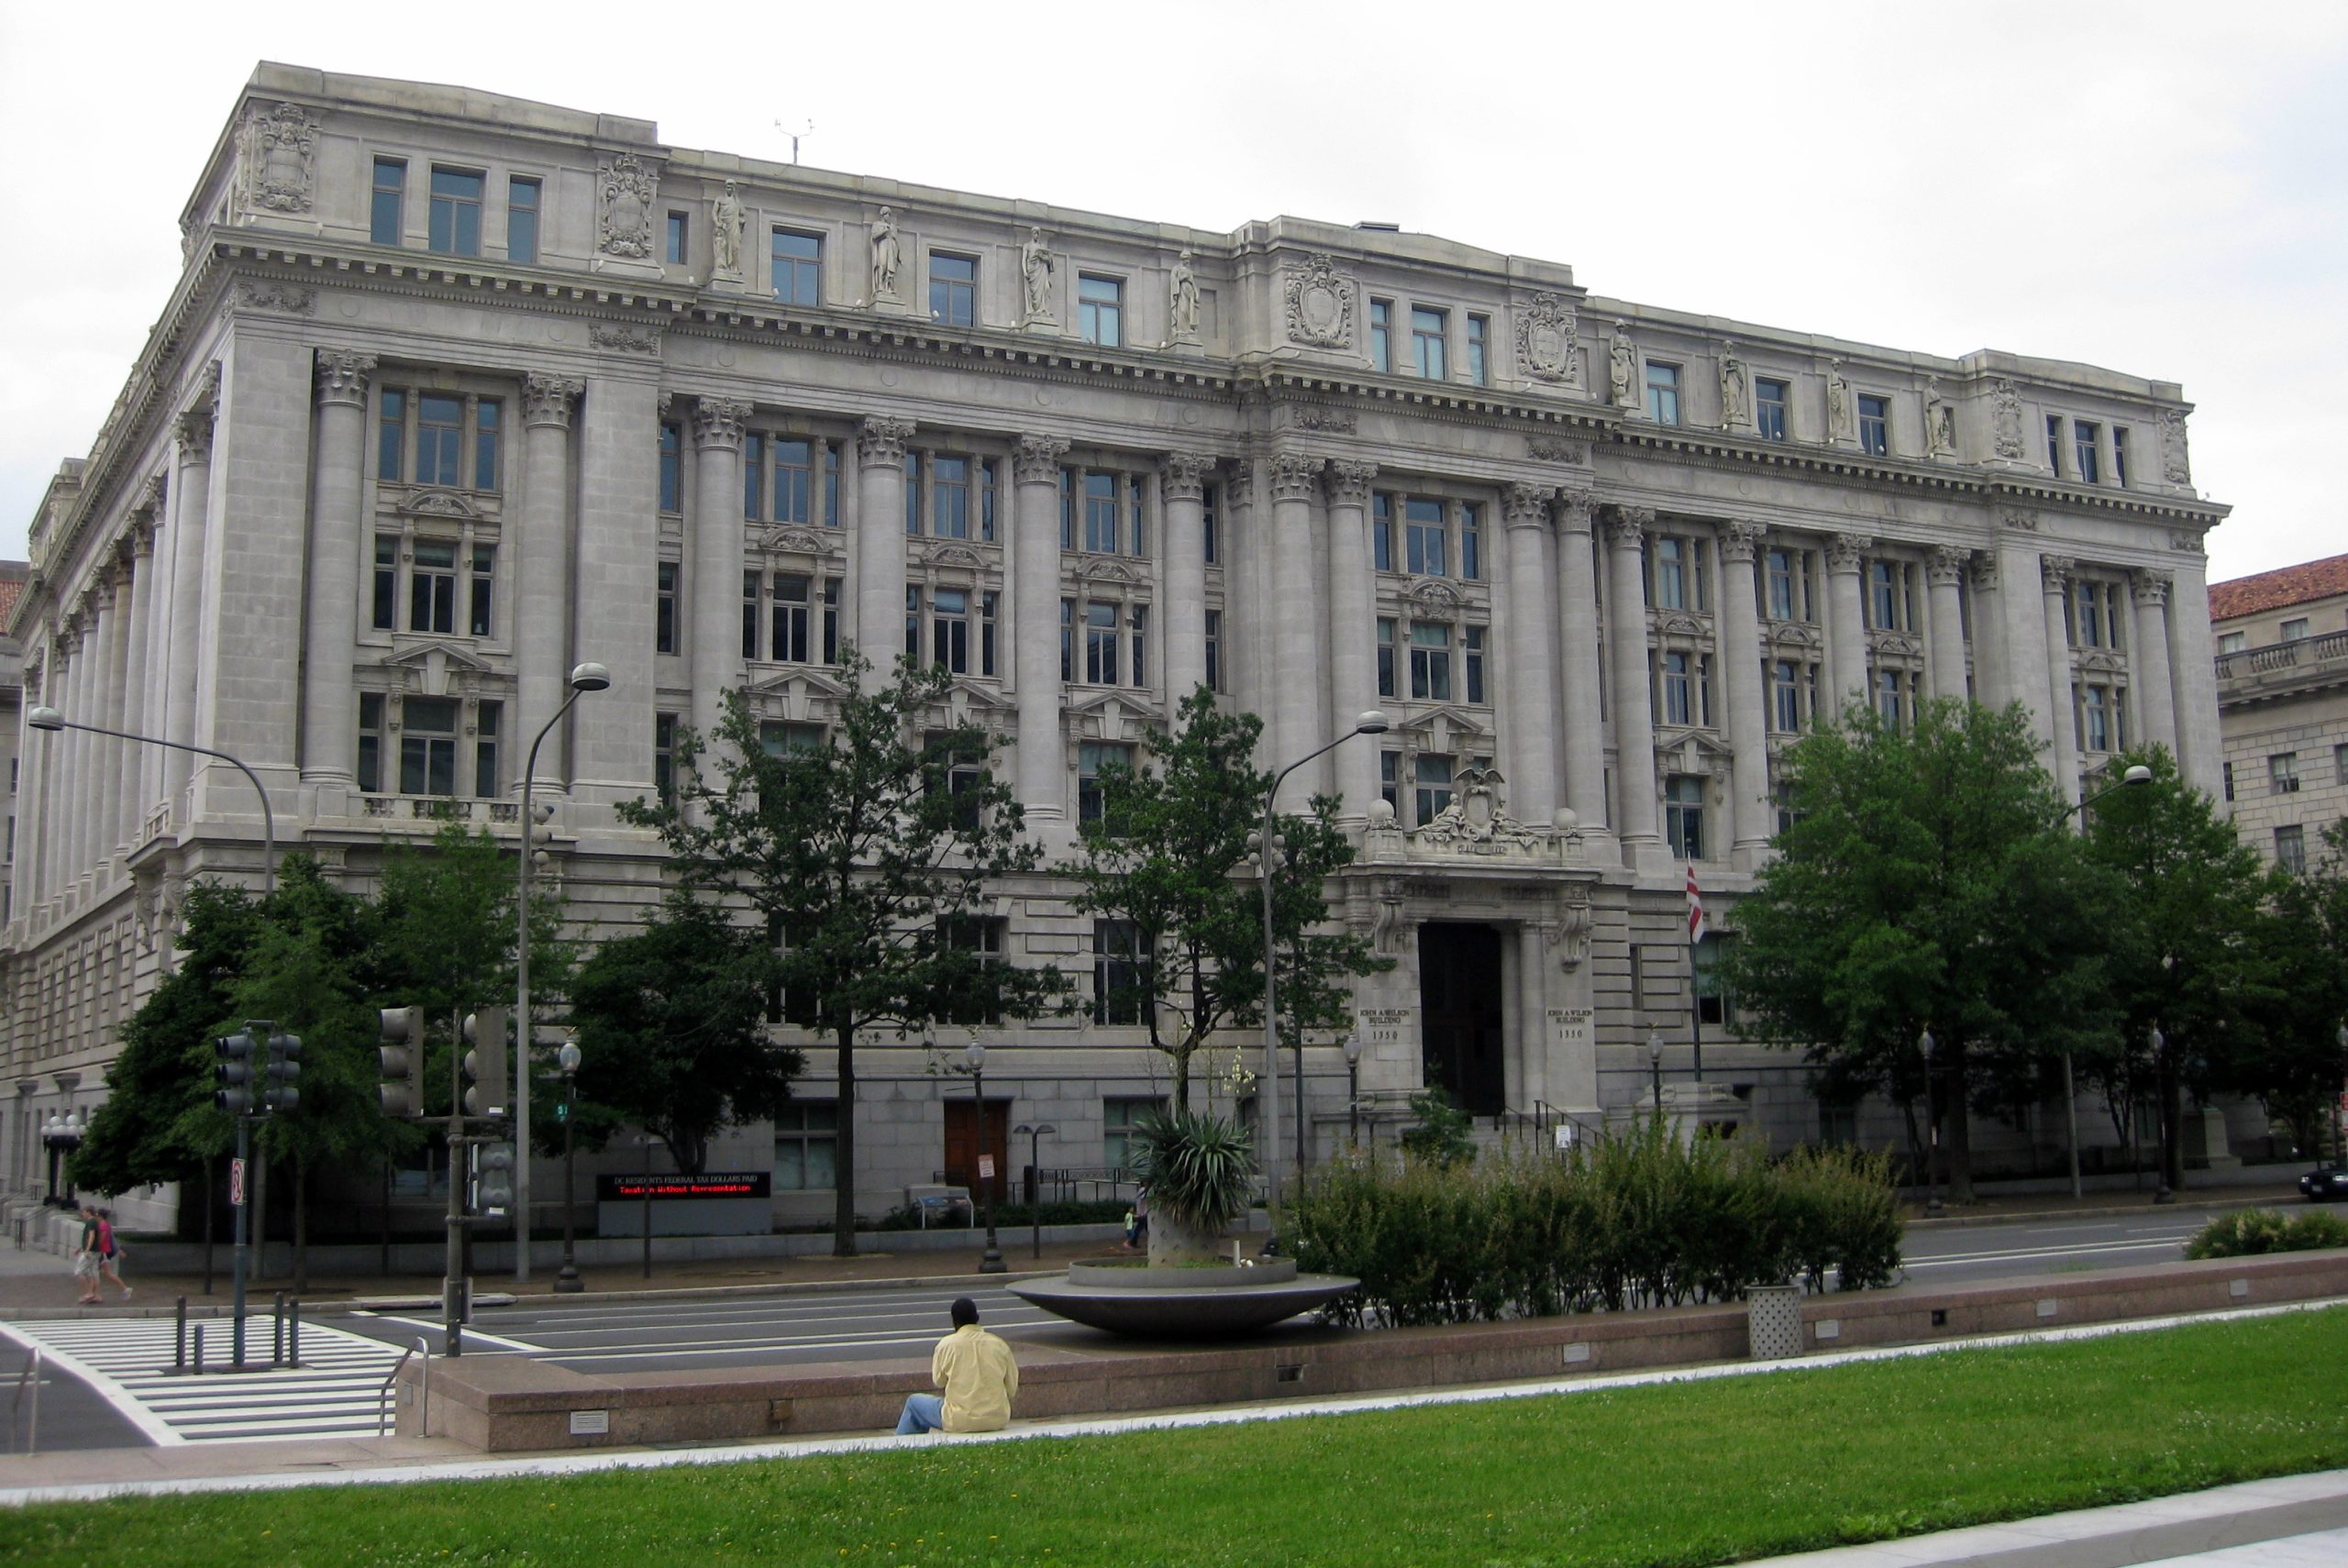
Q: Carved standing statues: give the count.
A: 8